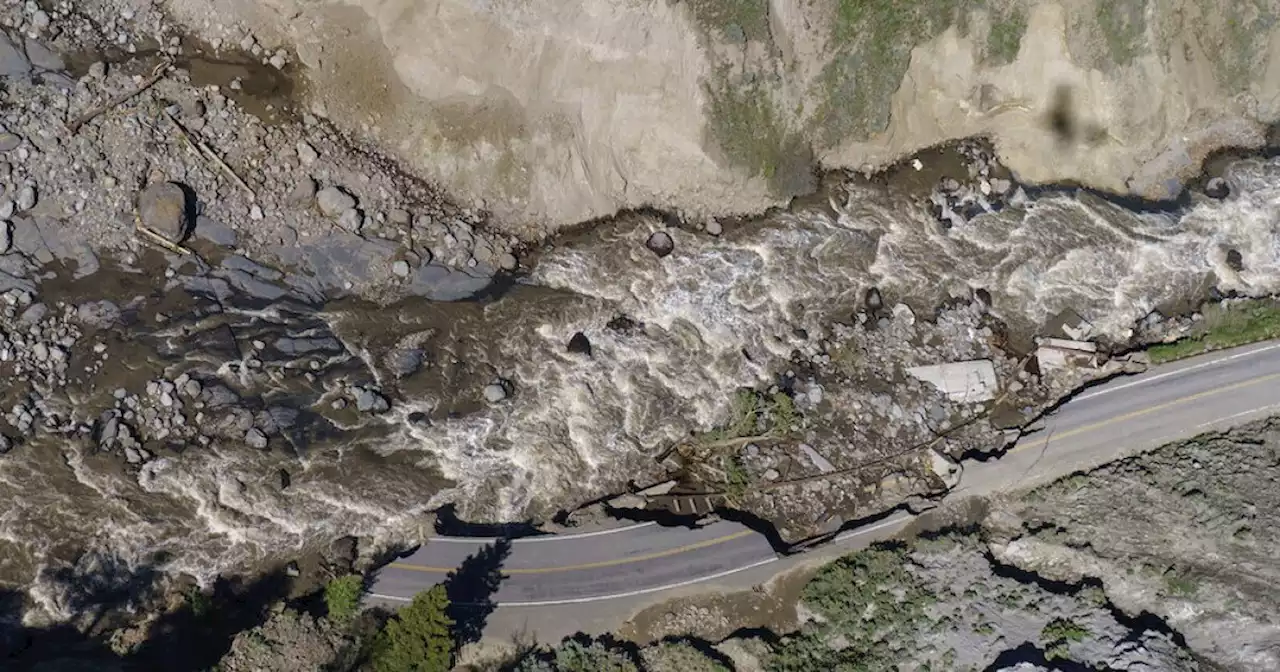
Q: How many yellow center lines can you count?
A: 2